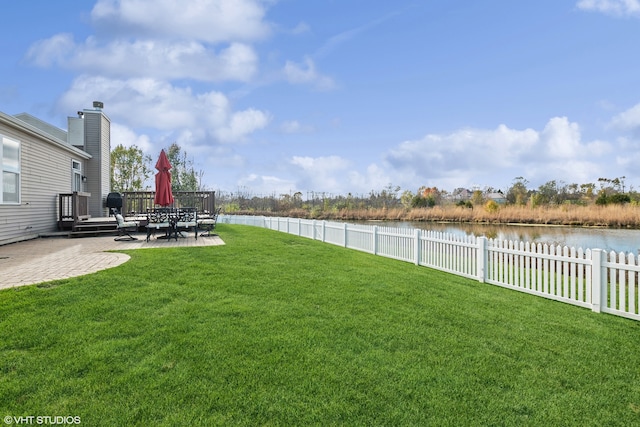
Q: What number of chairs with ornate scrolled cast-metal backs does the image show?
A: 2